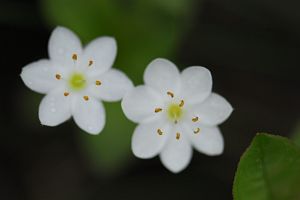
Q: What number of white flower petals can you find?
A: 13